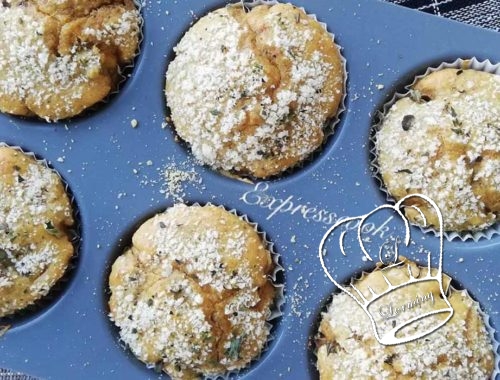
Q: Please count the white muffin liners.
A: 6